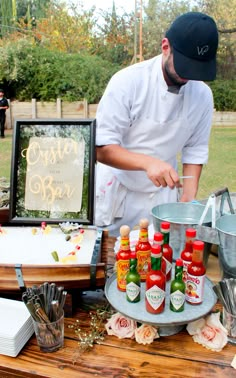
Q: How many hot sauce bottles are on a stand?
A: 9